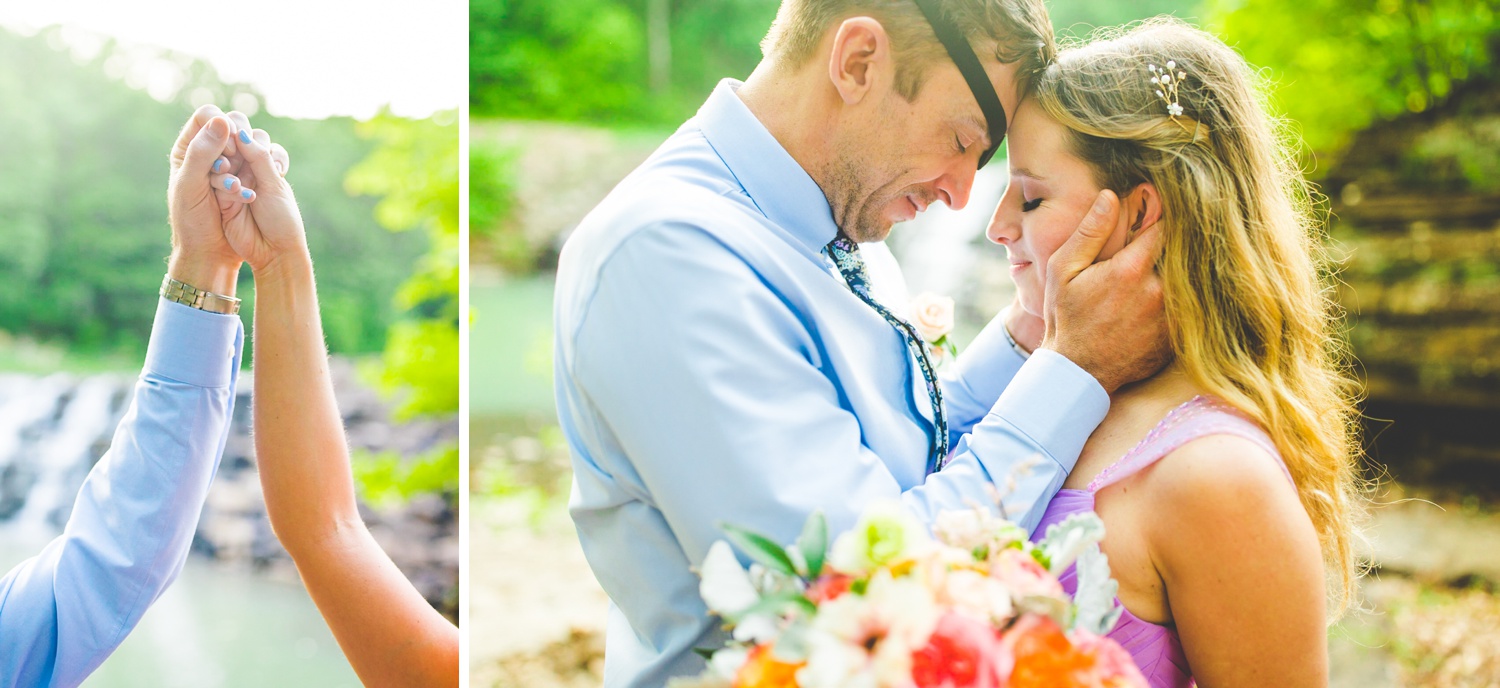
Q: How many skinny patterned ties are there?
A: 1